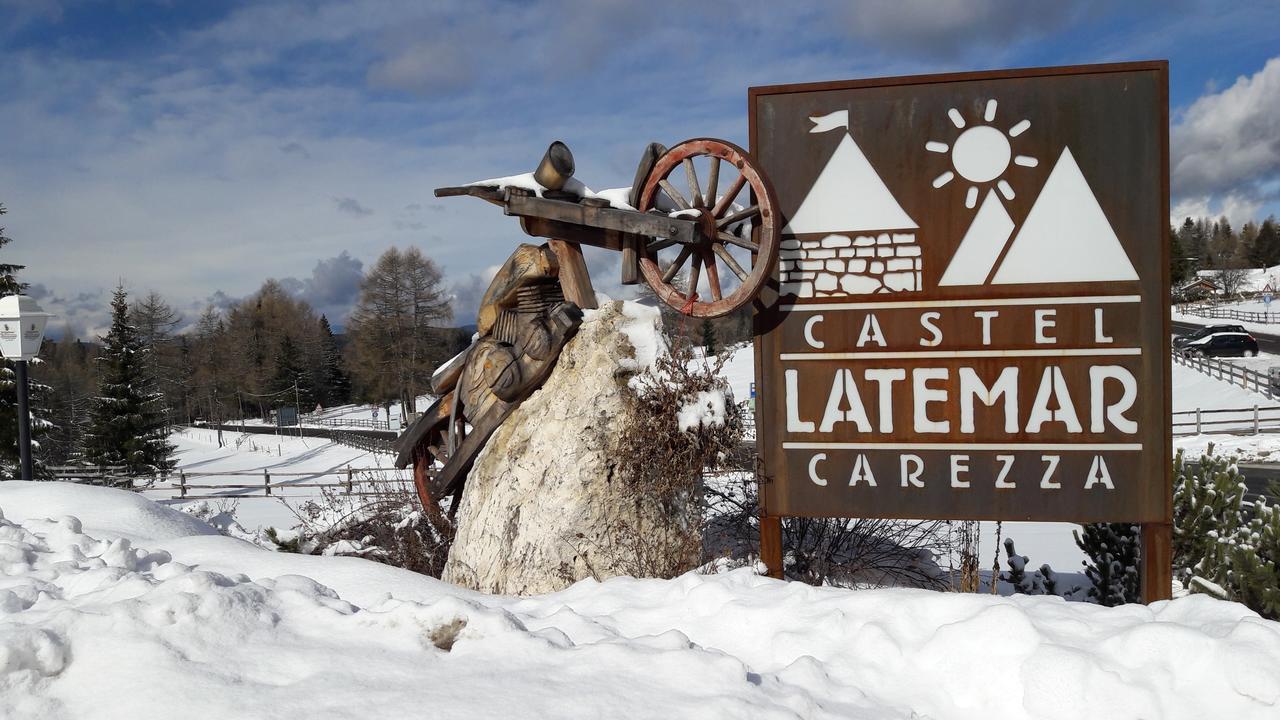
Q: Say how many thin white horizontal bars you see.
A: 3